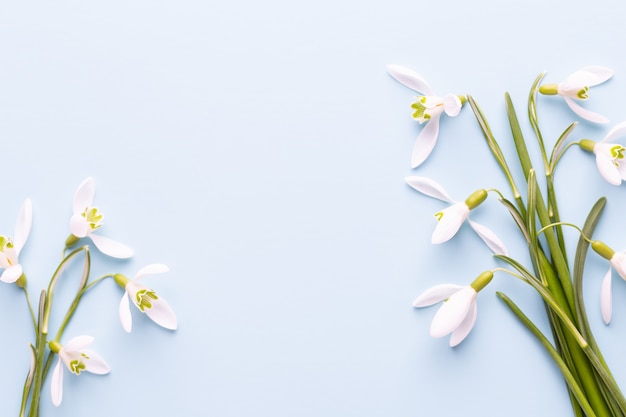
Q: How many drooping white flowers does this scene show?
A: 10